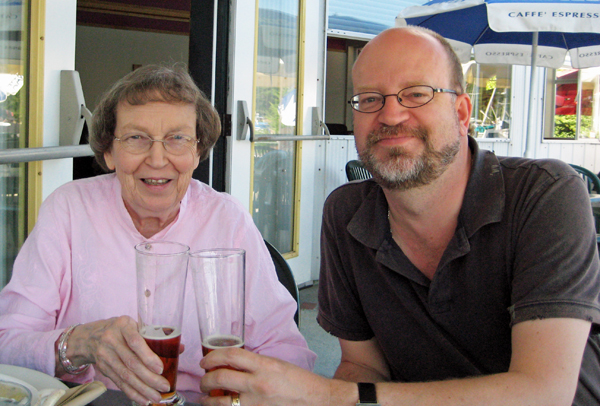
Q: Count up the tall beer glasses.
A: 2